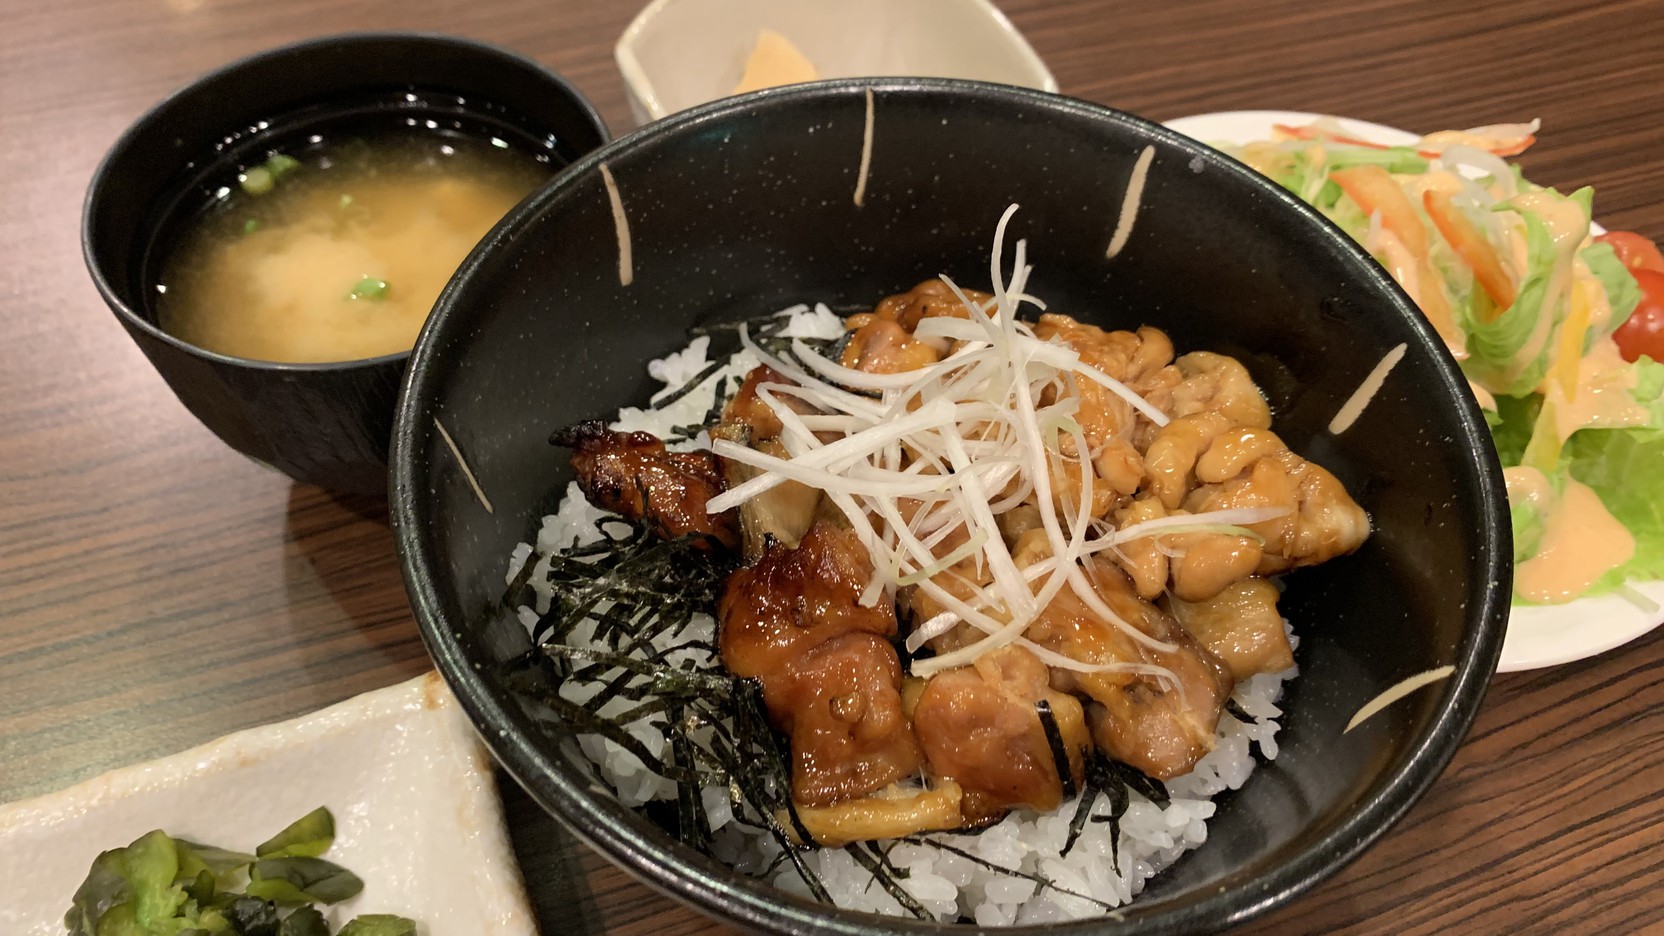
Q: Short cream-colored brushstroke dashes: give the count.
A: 6